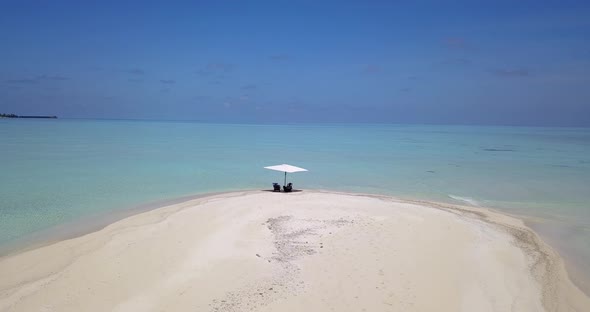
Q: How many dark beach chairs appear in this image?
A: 2